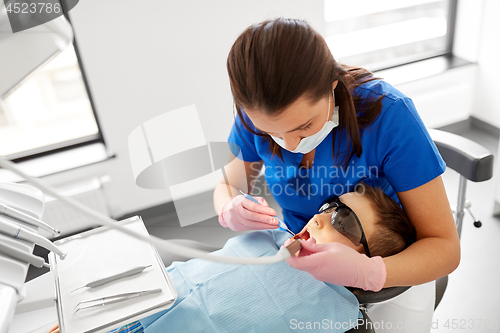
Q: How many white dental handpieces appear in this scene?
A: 3